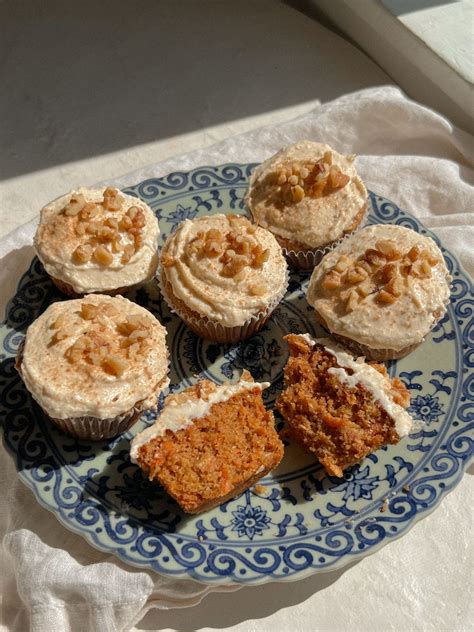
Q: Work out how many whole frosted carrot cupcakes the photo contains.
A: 5